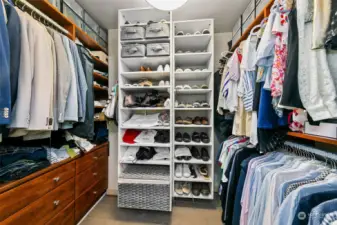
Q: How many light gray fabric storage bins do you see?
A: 4